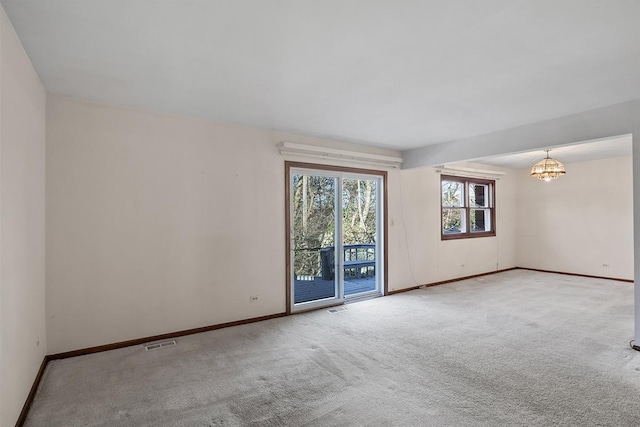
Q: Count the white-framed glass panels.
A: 2